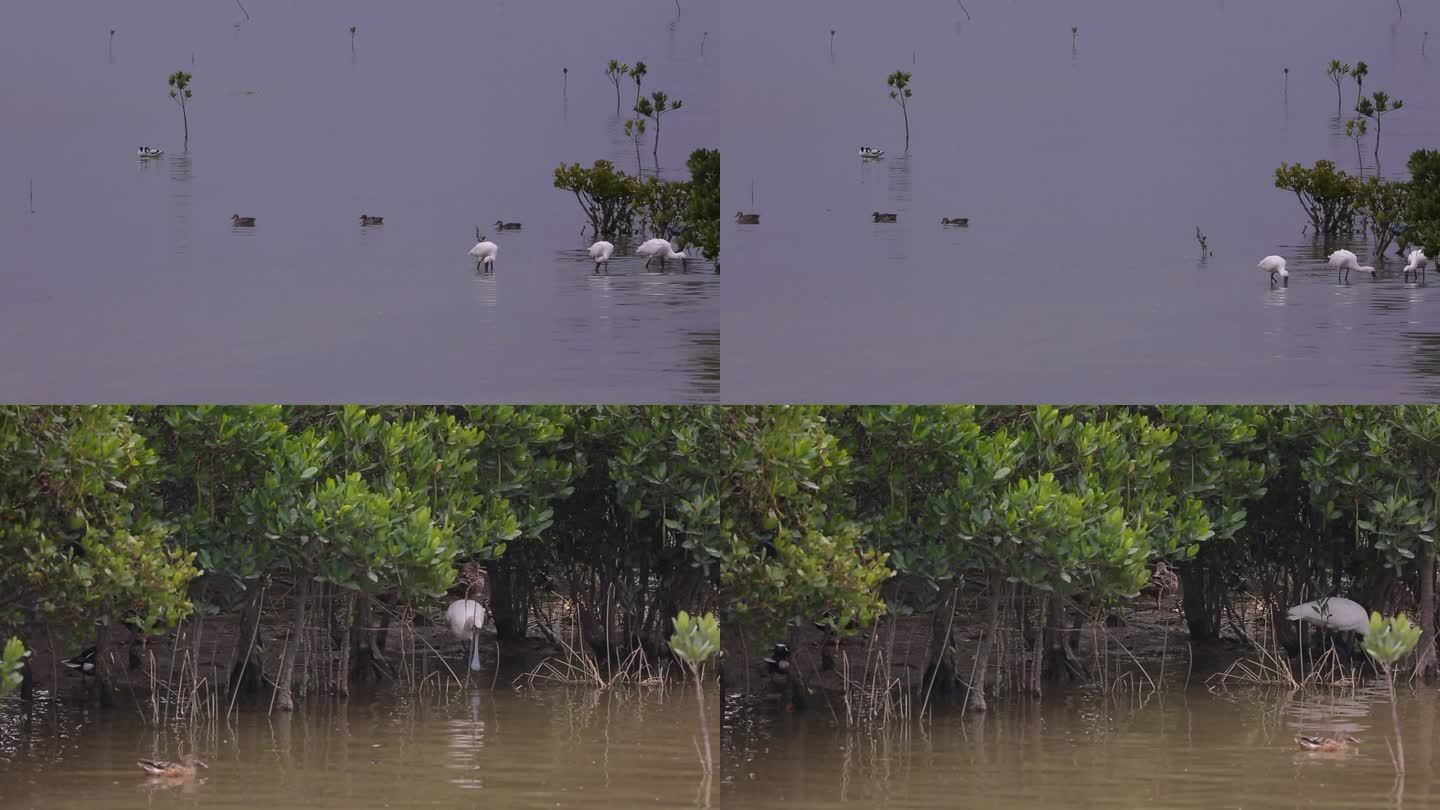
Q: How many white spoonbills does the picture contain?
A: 8